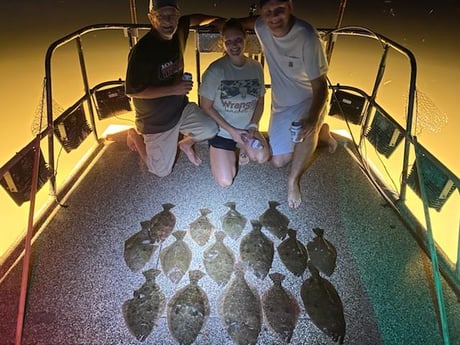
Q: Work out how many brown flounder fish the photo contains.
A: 15